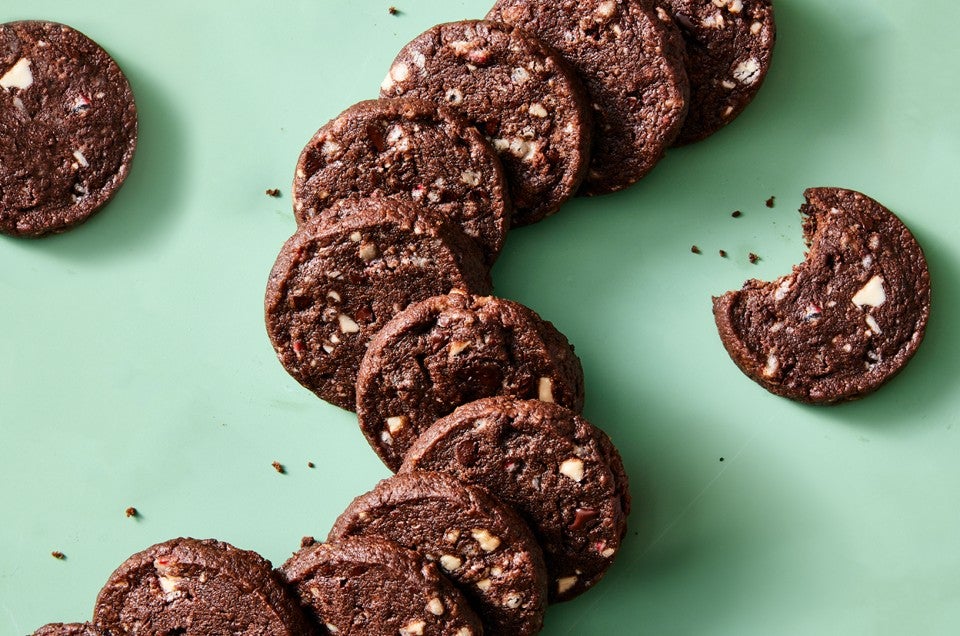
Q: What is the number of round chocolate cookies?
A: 13